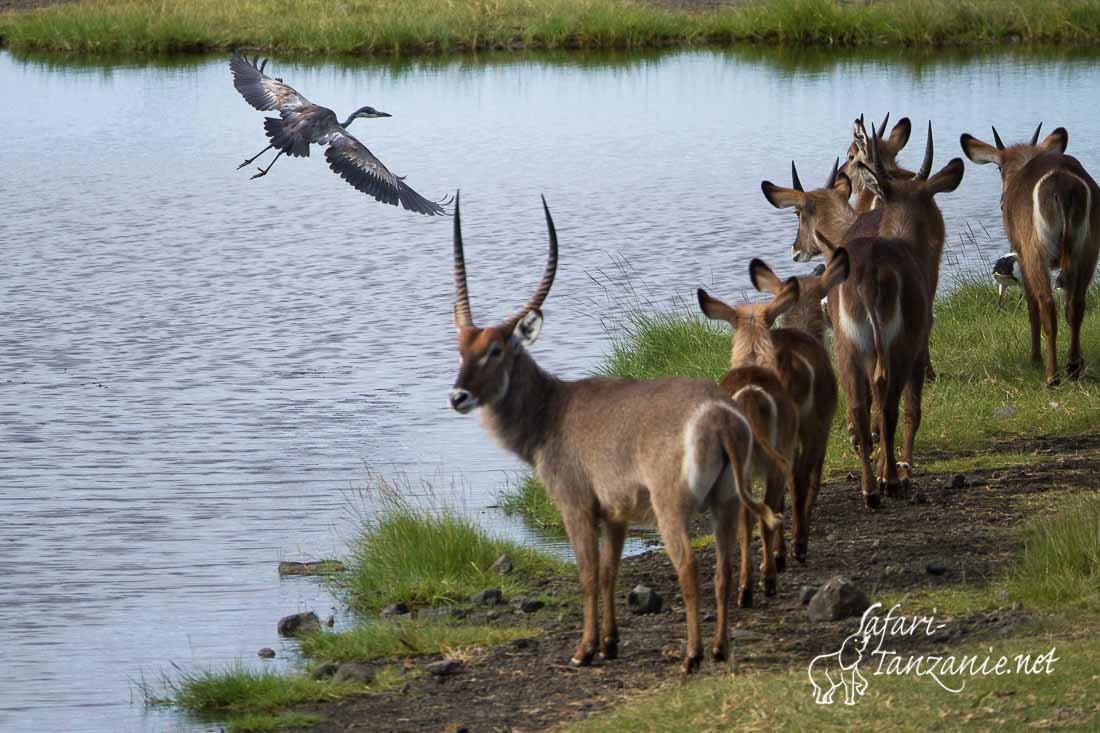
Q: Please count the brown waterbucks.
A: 7